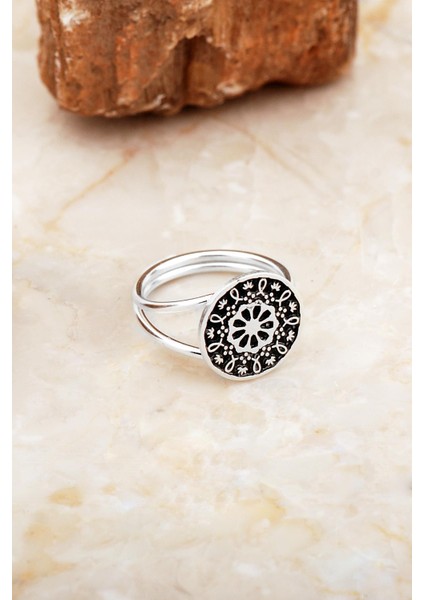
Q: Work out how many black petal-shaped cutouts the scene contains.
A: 9